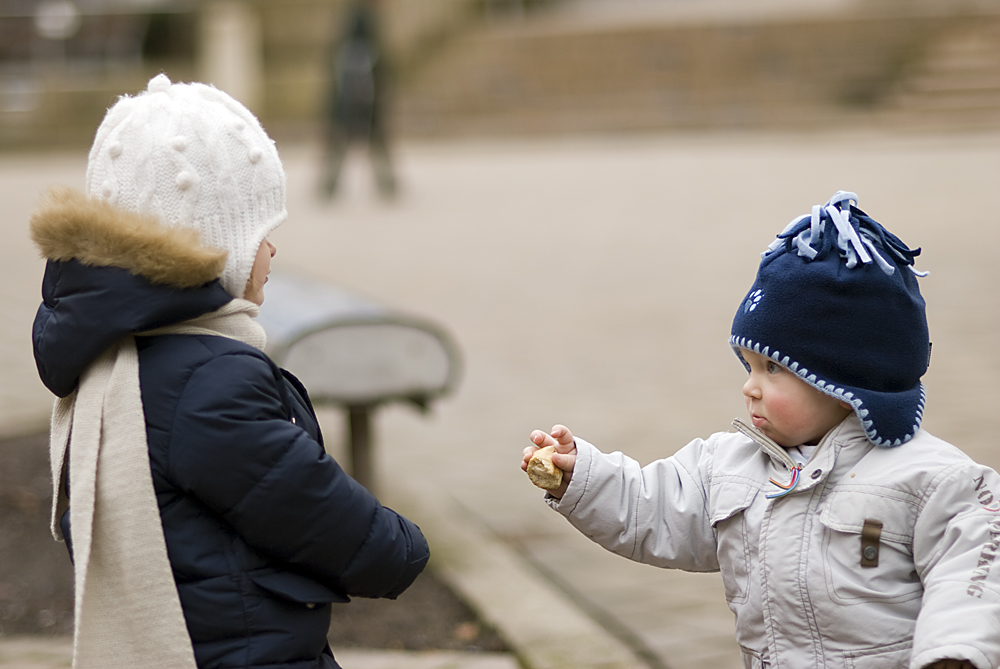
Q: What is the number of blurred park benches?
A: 1